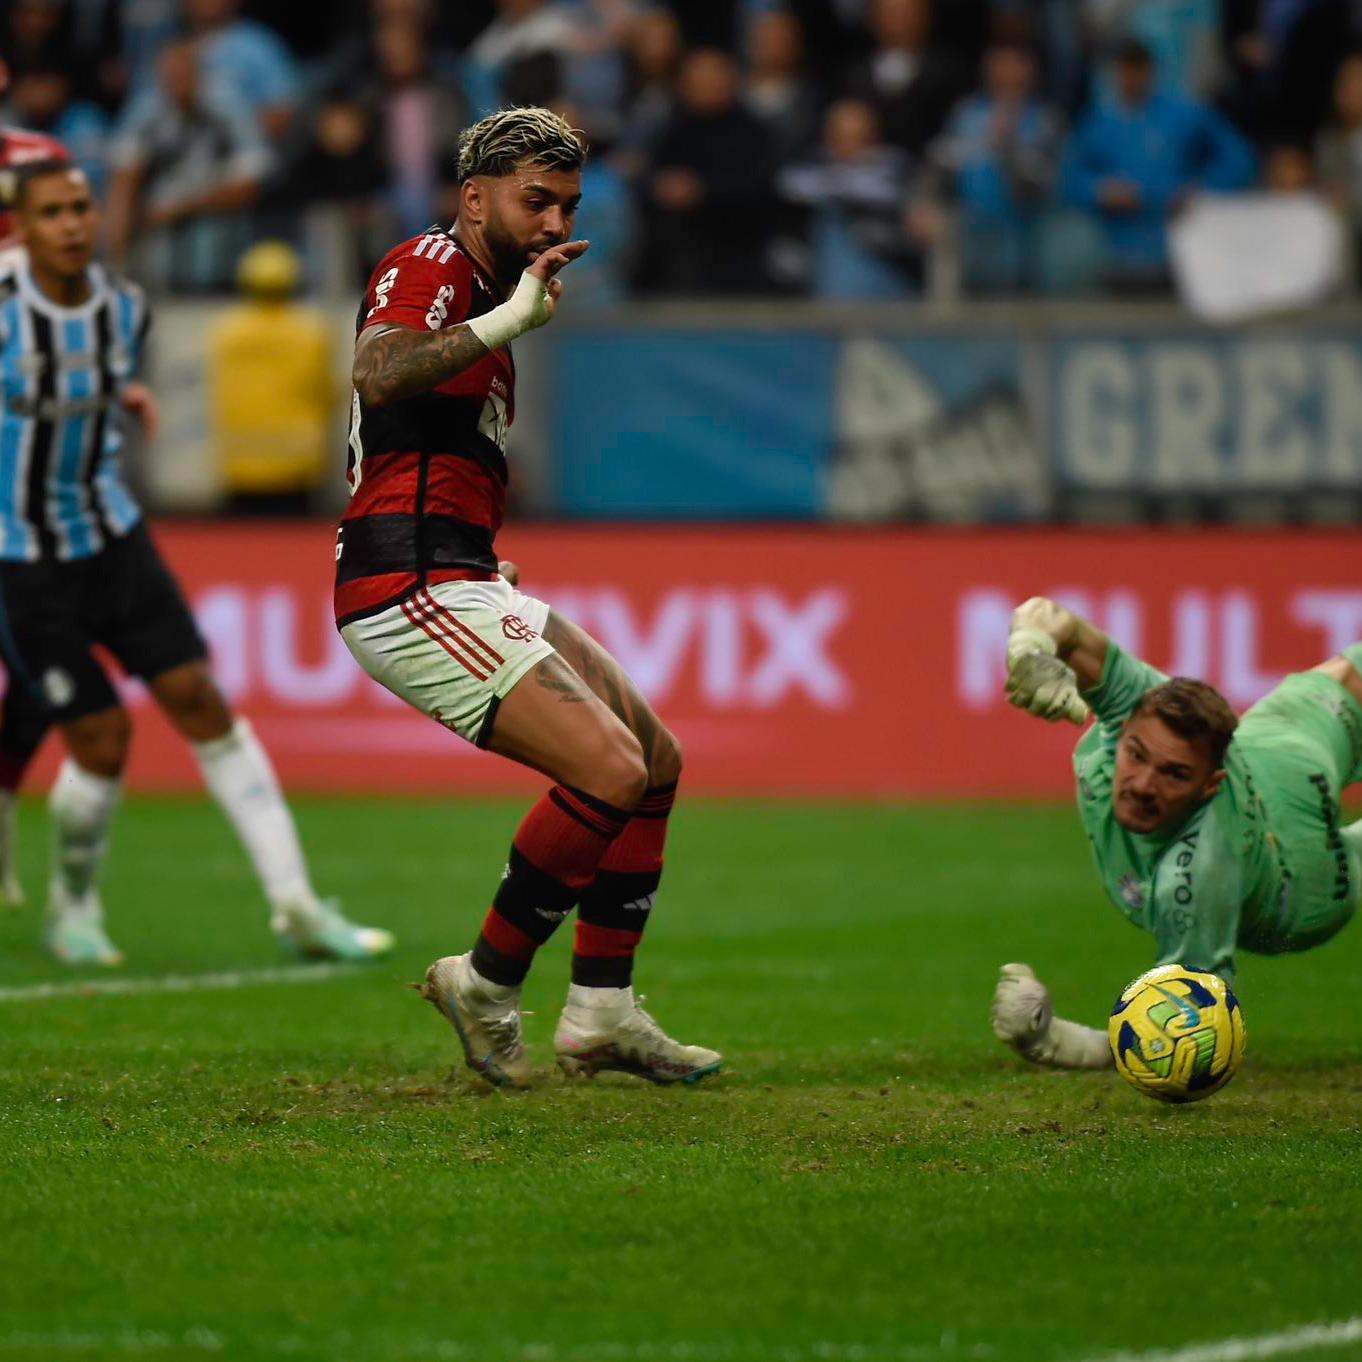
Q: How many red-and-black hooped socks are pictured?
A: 2